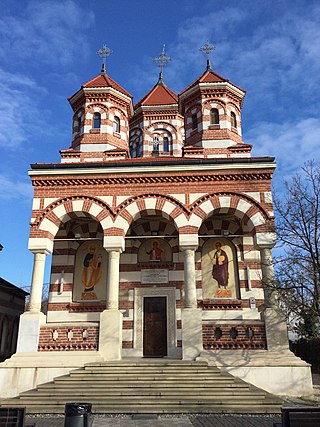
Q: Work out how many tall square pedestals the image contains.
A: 4